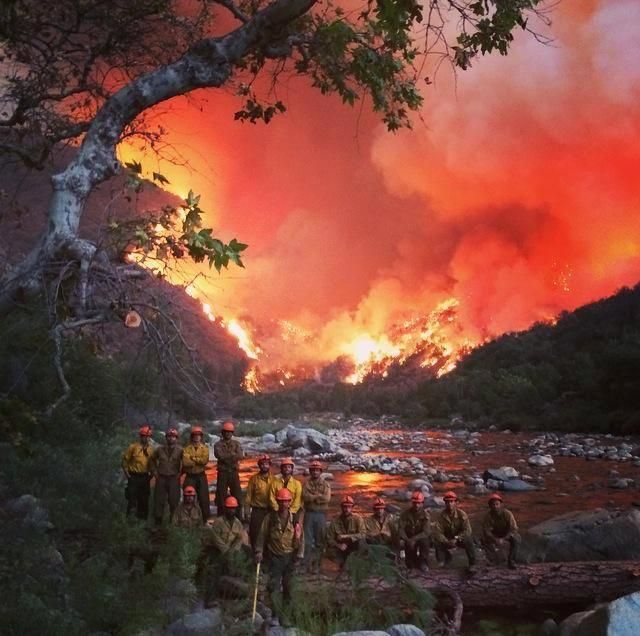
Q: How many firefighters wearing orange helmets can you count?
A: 15